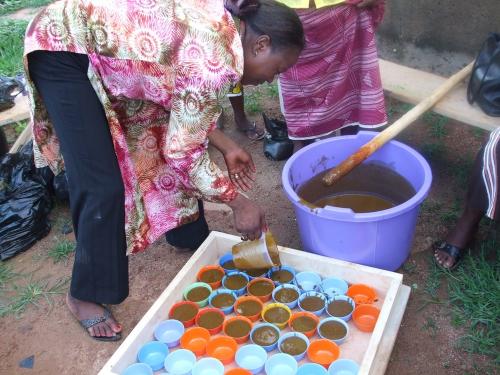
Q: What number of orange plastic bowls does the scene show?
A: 13